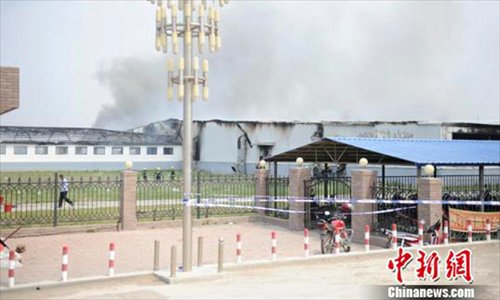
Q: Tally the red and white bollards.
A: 13